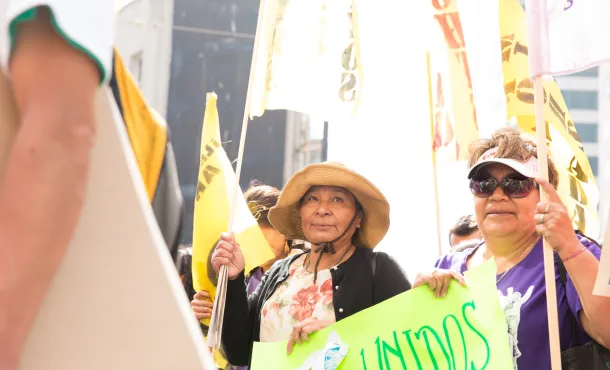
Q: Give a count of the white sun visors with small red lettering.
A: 1